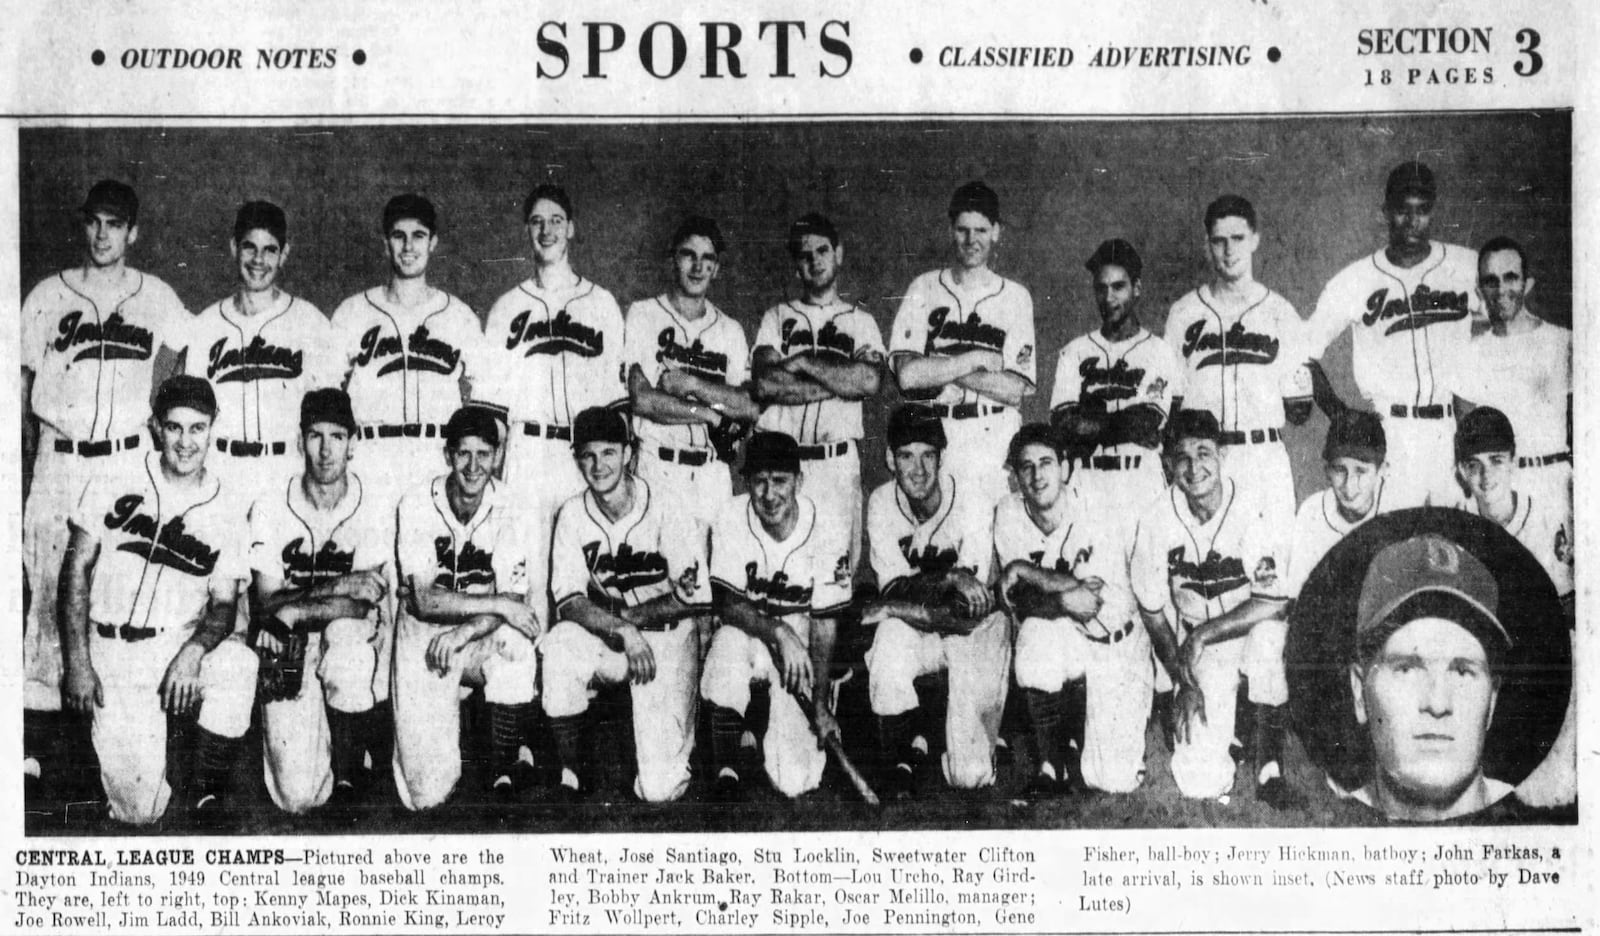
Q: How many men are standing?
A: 11